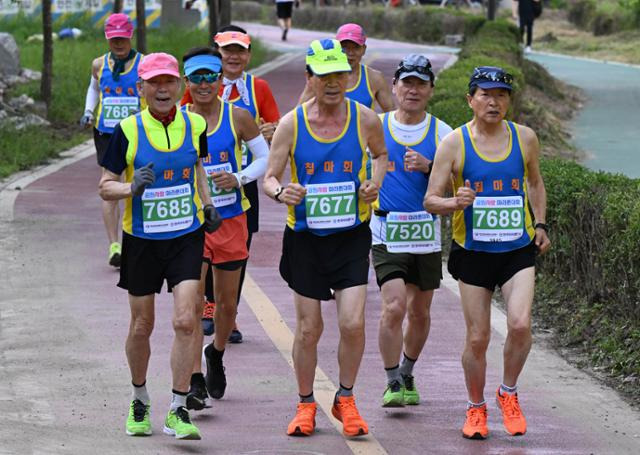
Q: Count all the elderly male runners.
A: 8